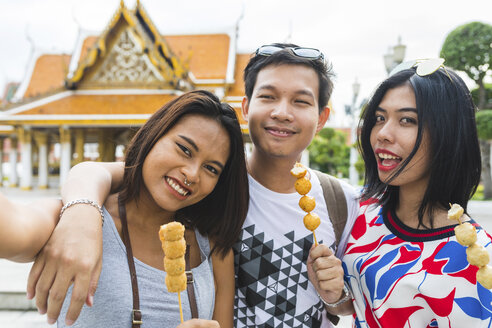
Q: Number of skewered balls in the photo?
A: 12